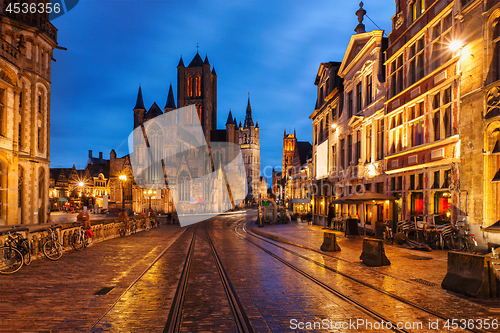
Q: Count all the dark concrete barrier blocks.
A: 3